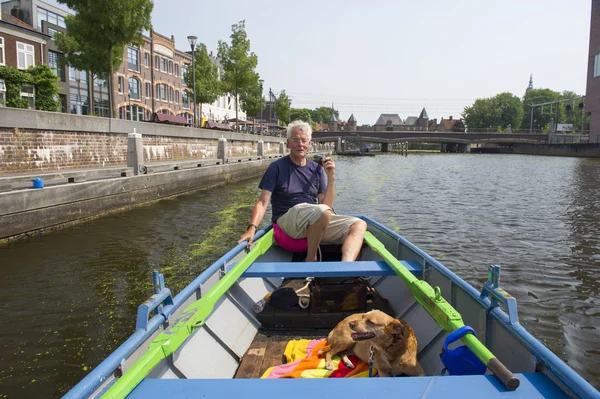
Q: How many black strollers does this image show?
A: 0